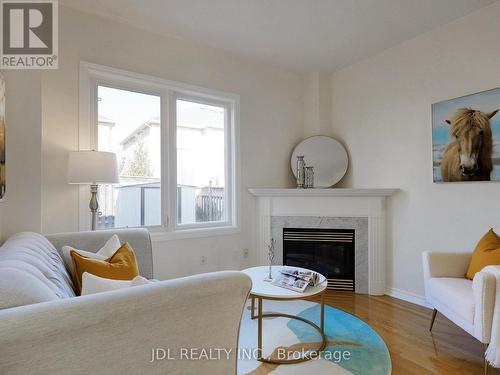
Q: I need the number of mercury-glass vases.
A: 2